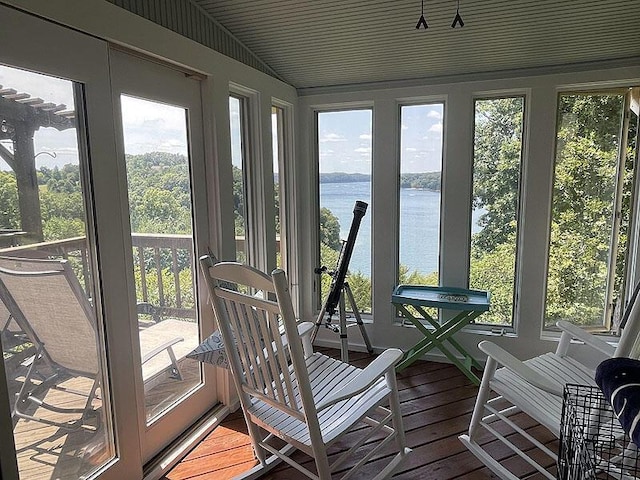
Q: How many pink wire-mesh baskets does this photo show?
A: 0